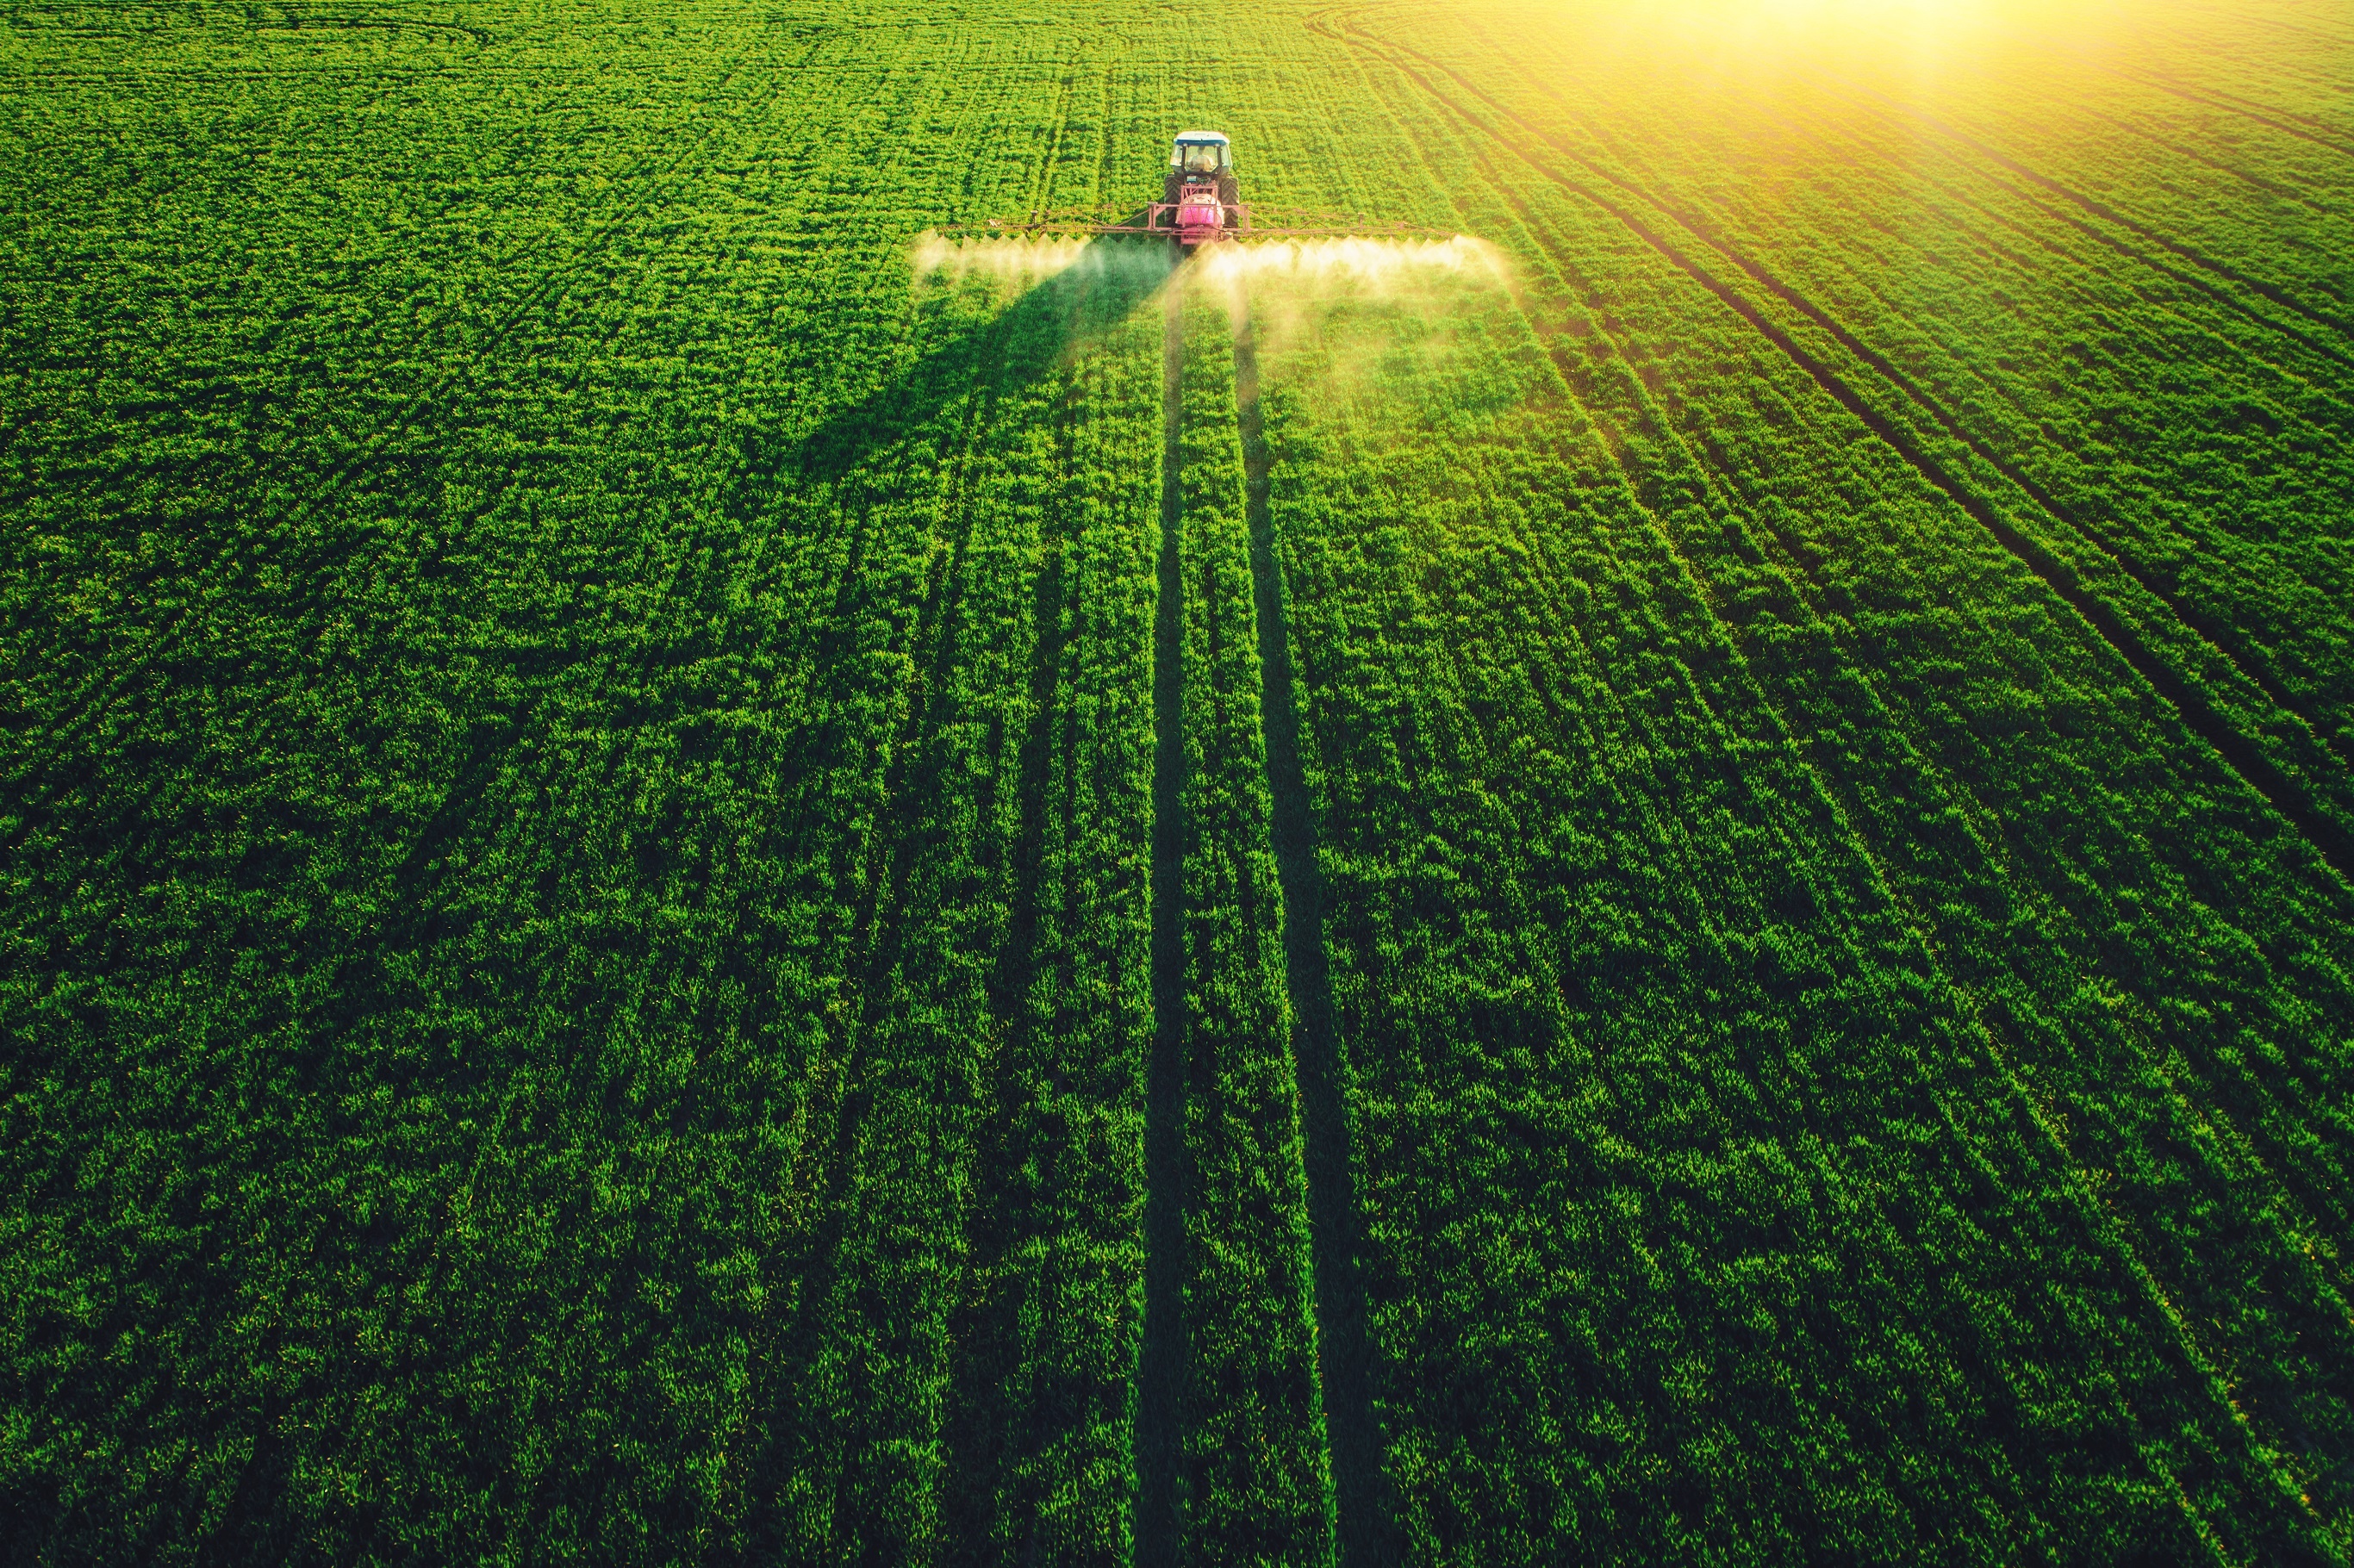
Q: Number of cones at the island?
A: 0